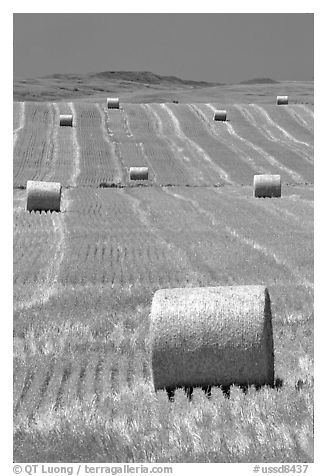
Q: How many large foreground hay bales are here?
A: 1